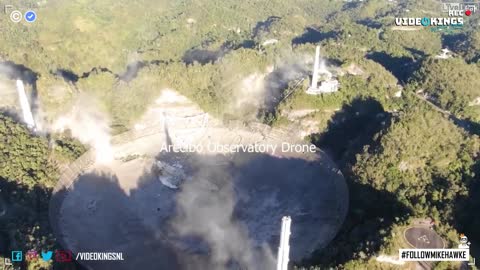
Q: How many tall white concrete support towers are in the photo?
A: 3